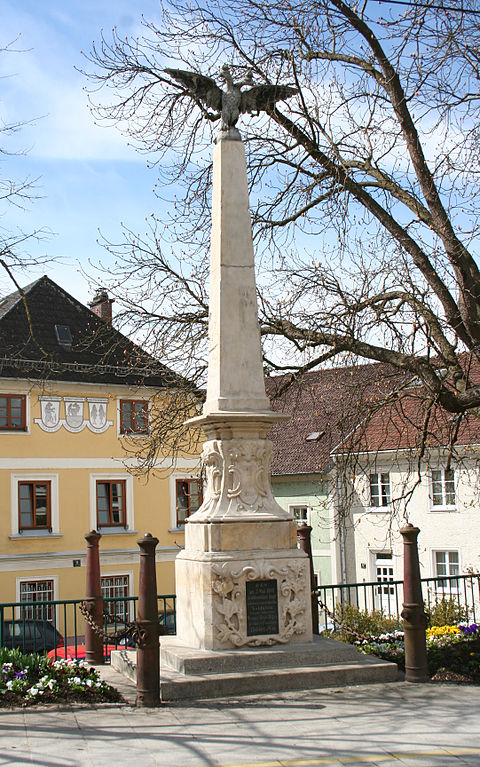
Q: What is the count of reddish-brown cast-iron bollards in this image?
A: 4